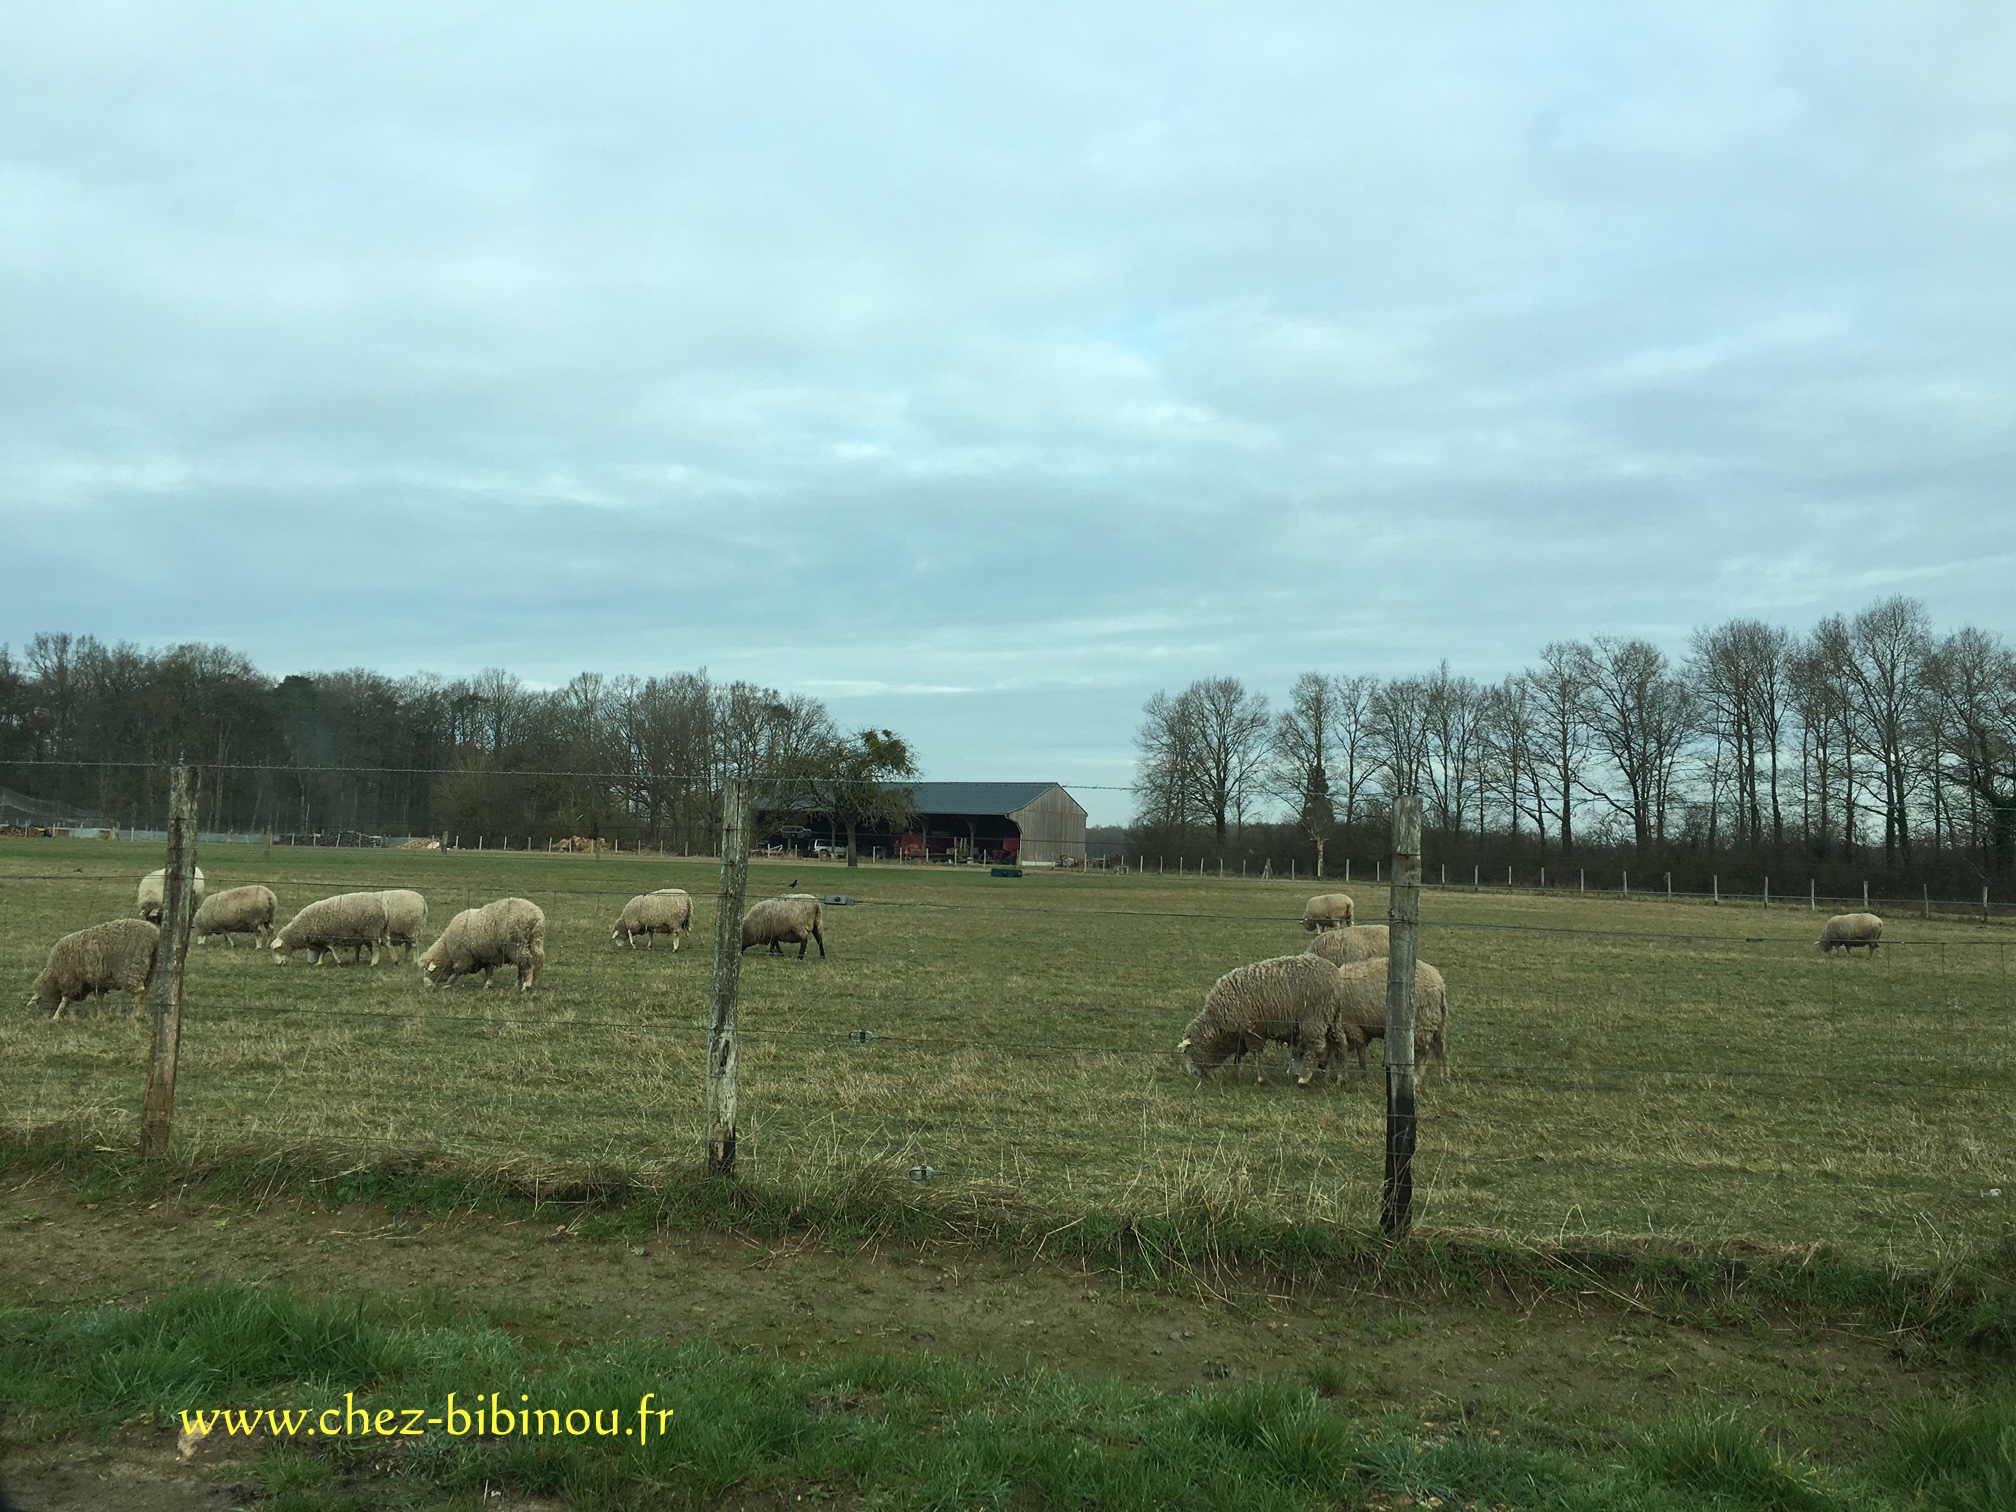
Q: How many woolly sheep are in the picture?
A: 13